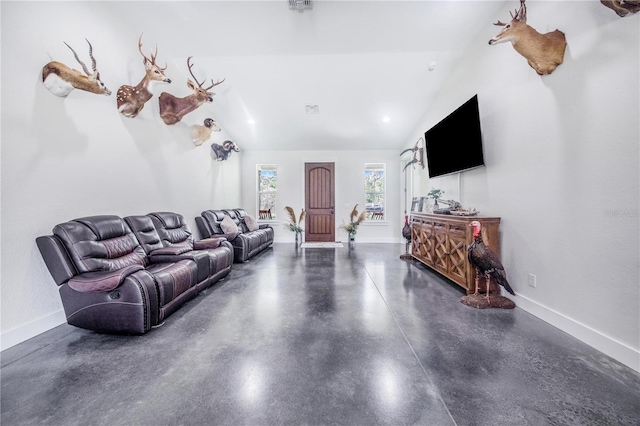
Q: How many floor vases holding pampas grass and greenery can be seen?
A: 2